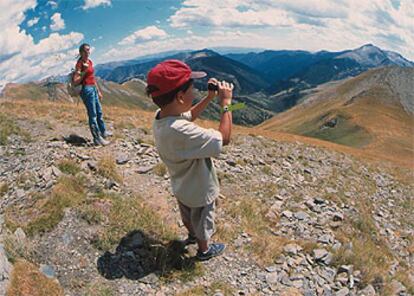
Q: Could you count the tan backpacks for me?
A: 1